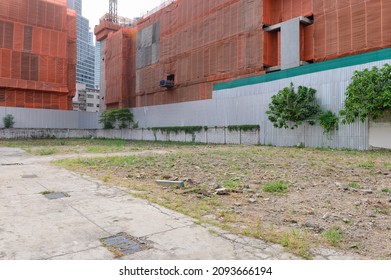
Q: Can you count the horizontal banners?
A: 1